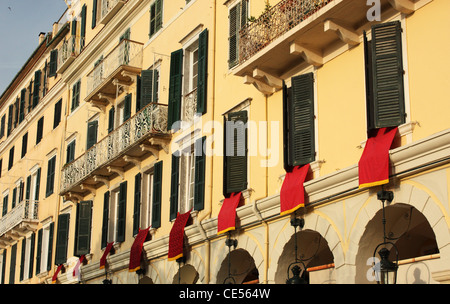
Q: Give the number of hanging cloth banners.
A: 8